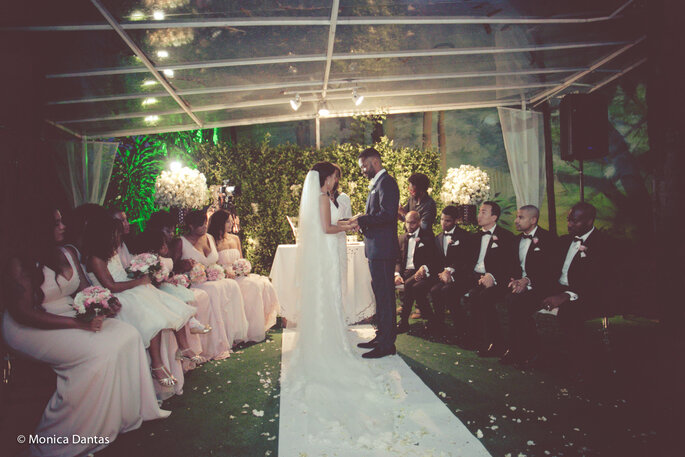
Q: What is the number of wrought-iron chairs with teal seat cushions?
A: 0